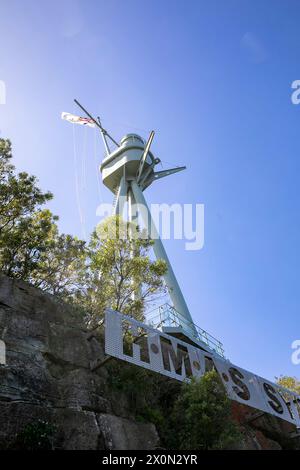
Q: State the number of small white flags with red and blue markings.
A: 1